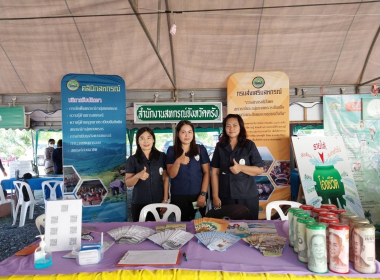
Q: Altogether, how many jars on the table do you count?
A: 14